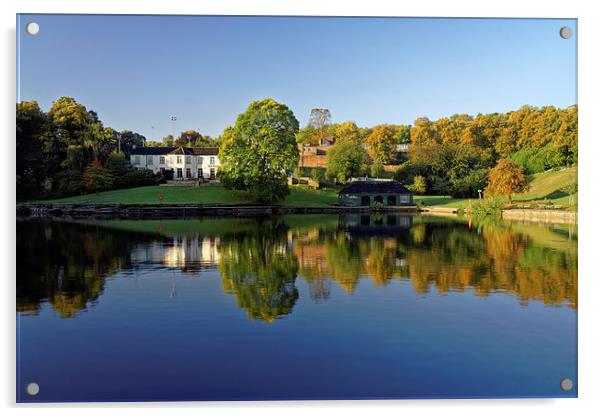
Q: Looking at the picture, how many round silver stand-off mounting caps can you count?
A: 4